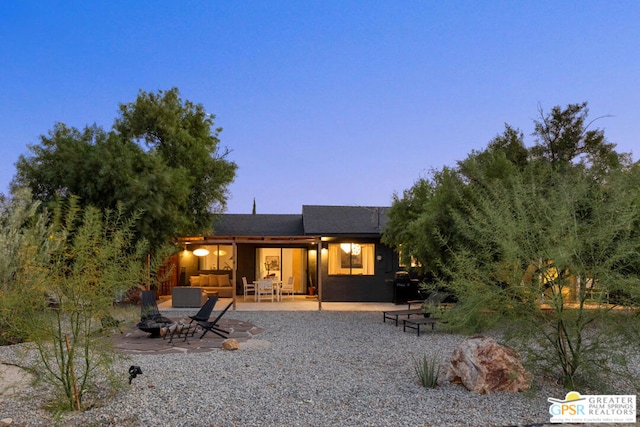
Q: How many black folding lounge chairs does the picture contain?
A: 3